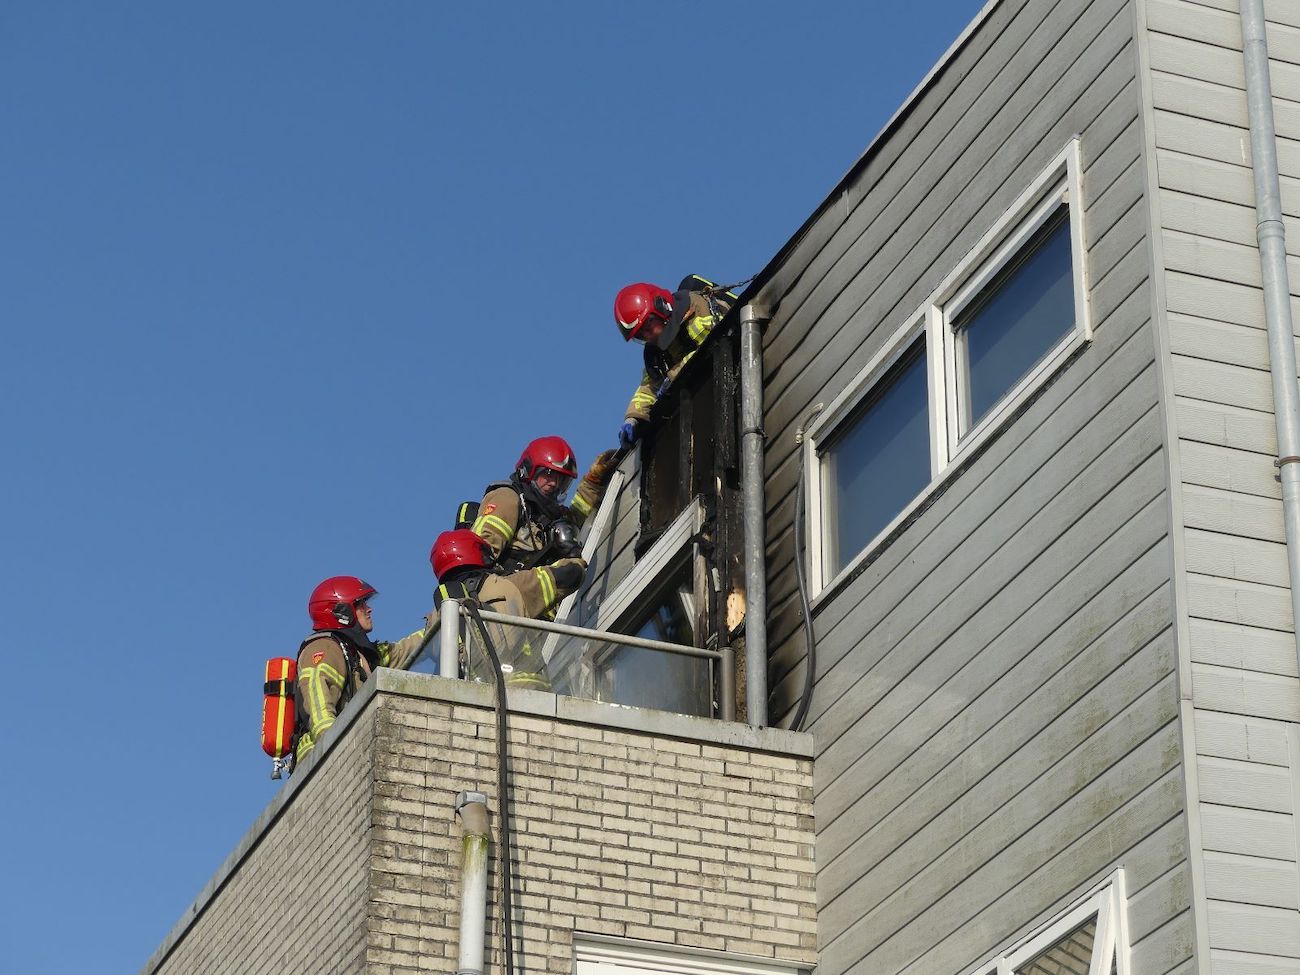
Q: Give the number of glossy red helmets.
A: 4